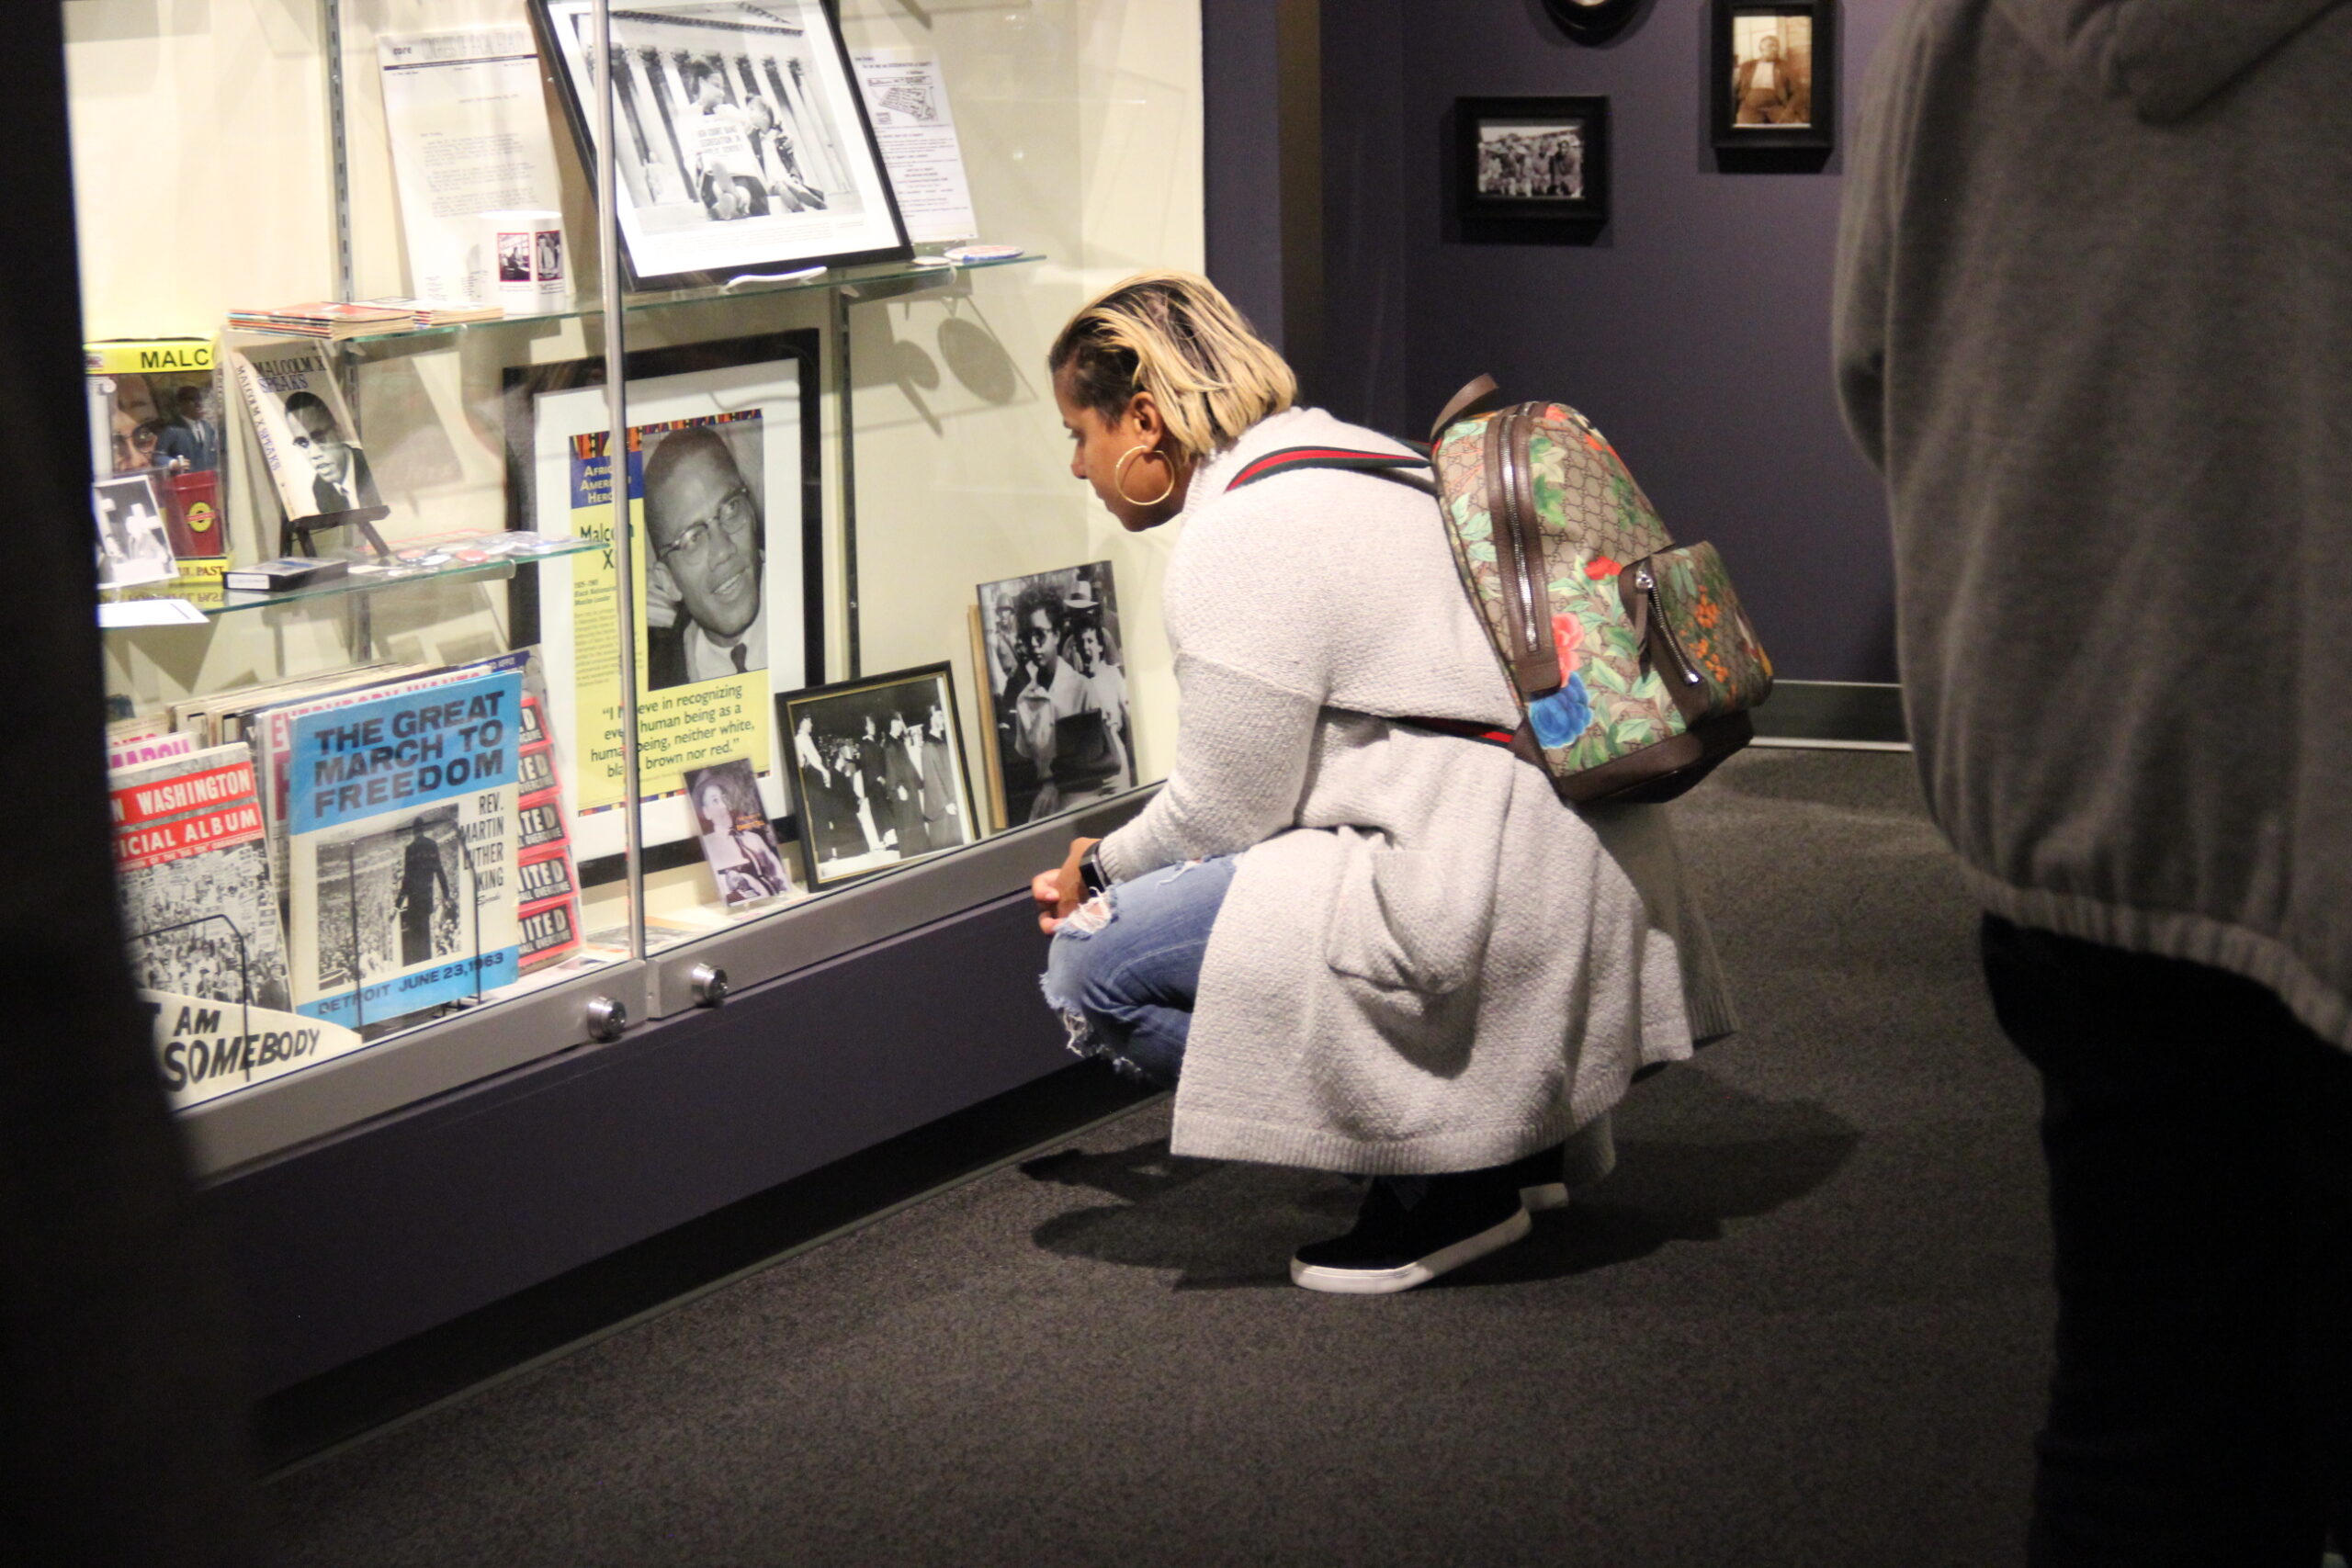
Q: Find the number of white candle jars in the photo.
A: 1